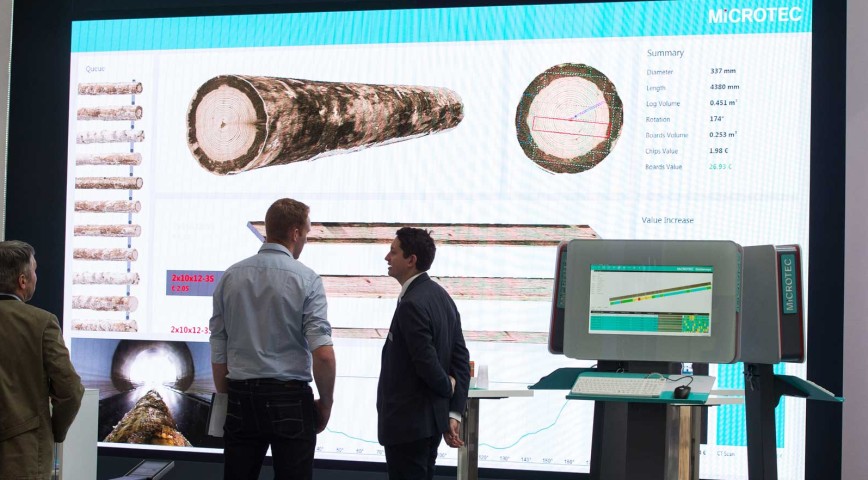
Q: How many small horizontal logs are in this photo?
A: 11